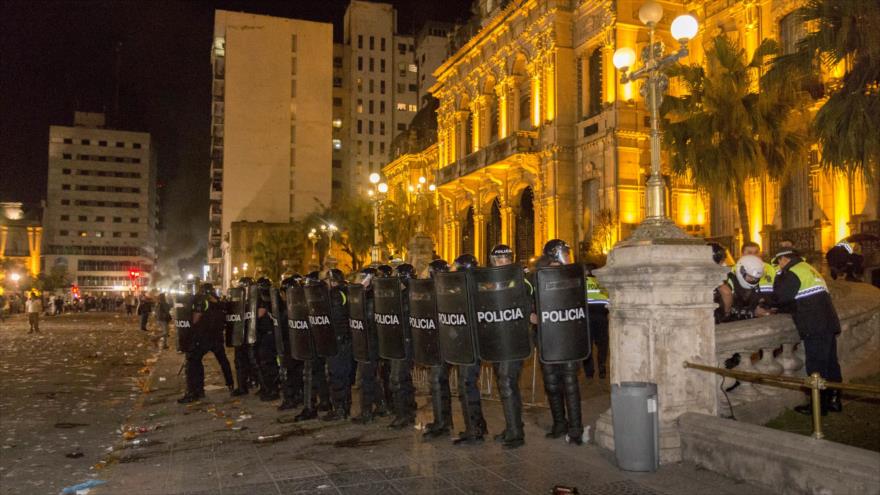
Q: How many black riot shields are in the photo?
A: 12